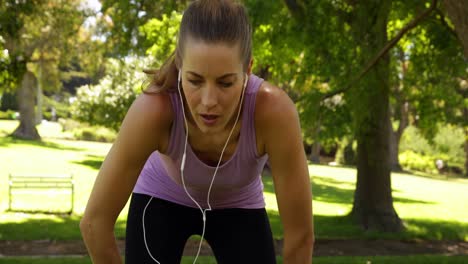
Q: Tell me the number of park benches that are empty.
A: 1